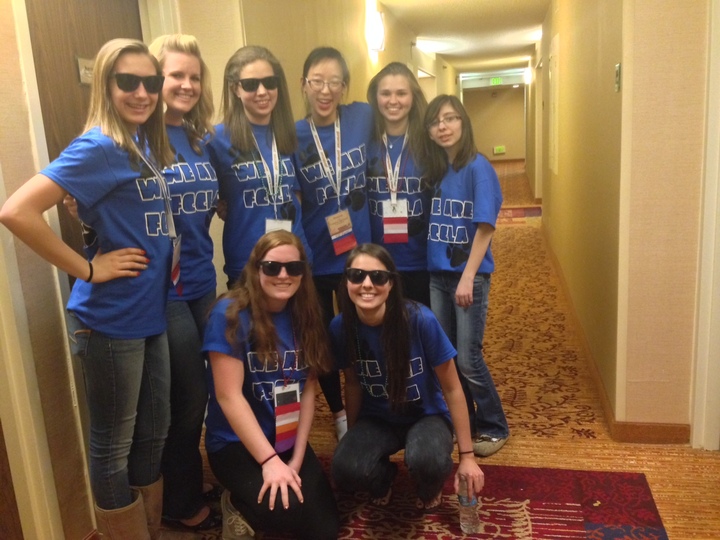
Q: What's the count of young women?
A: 8